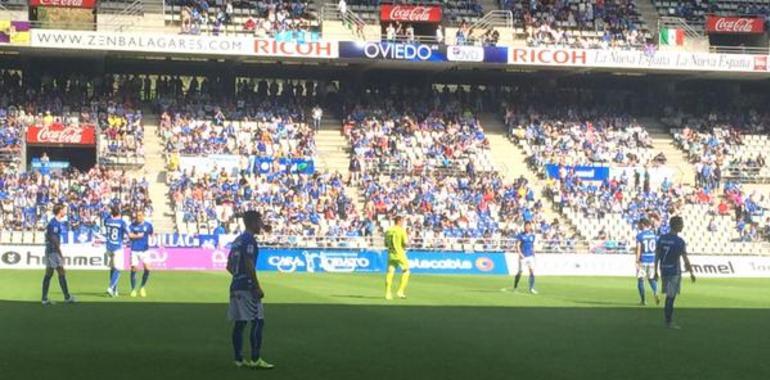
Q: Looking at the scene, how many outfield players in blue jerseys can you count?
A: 7